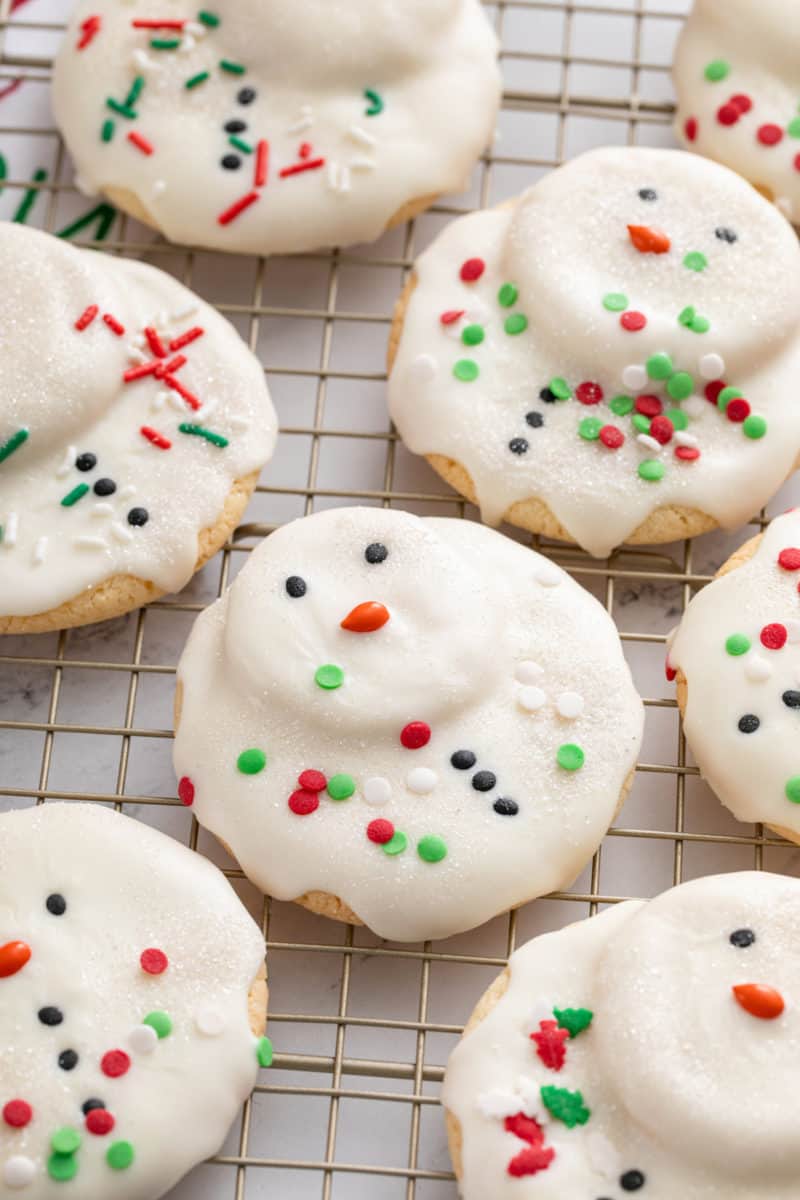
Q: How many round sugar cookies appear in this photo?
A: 8